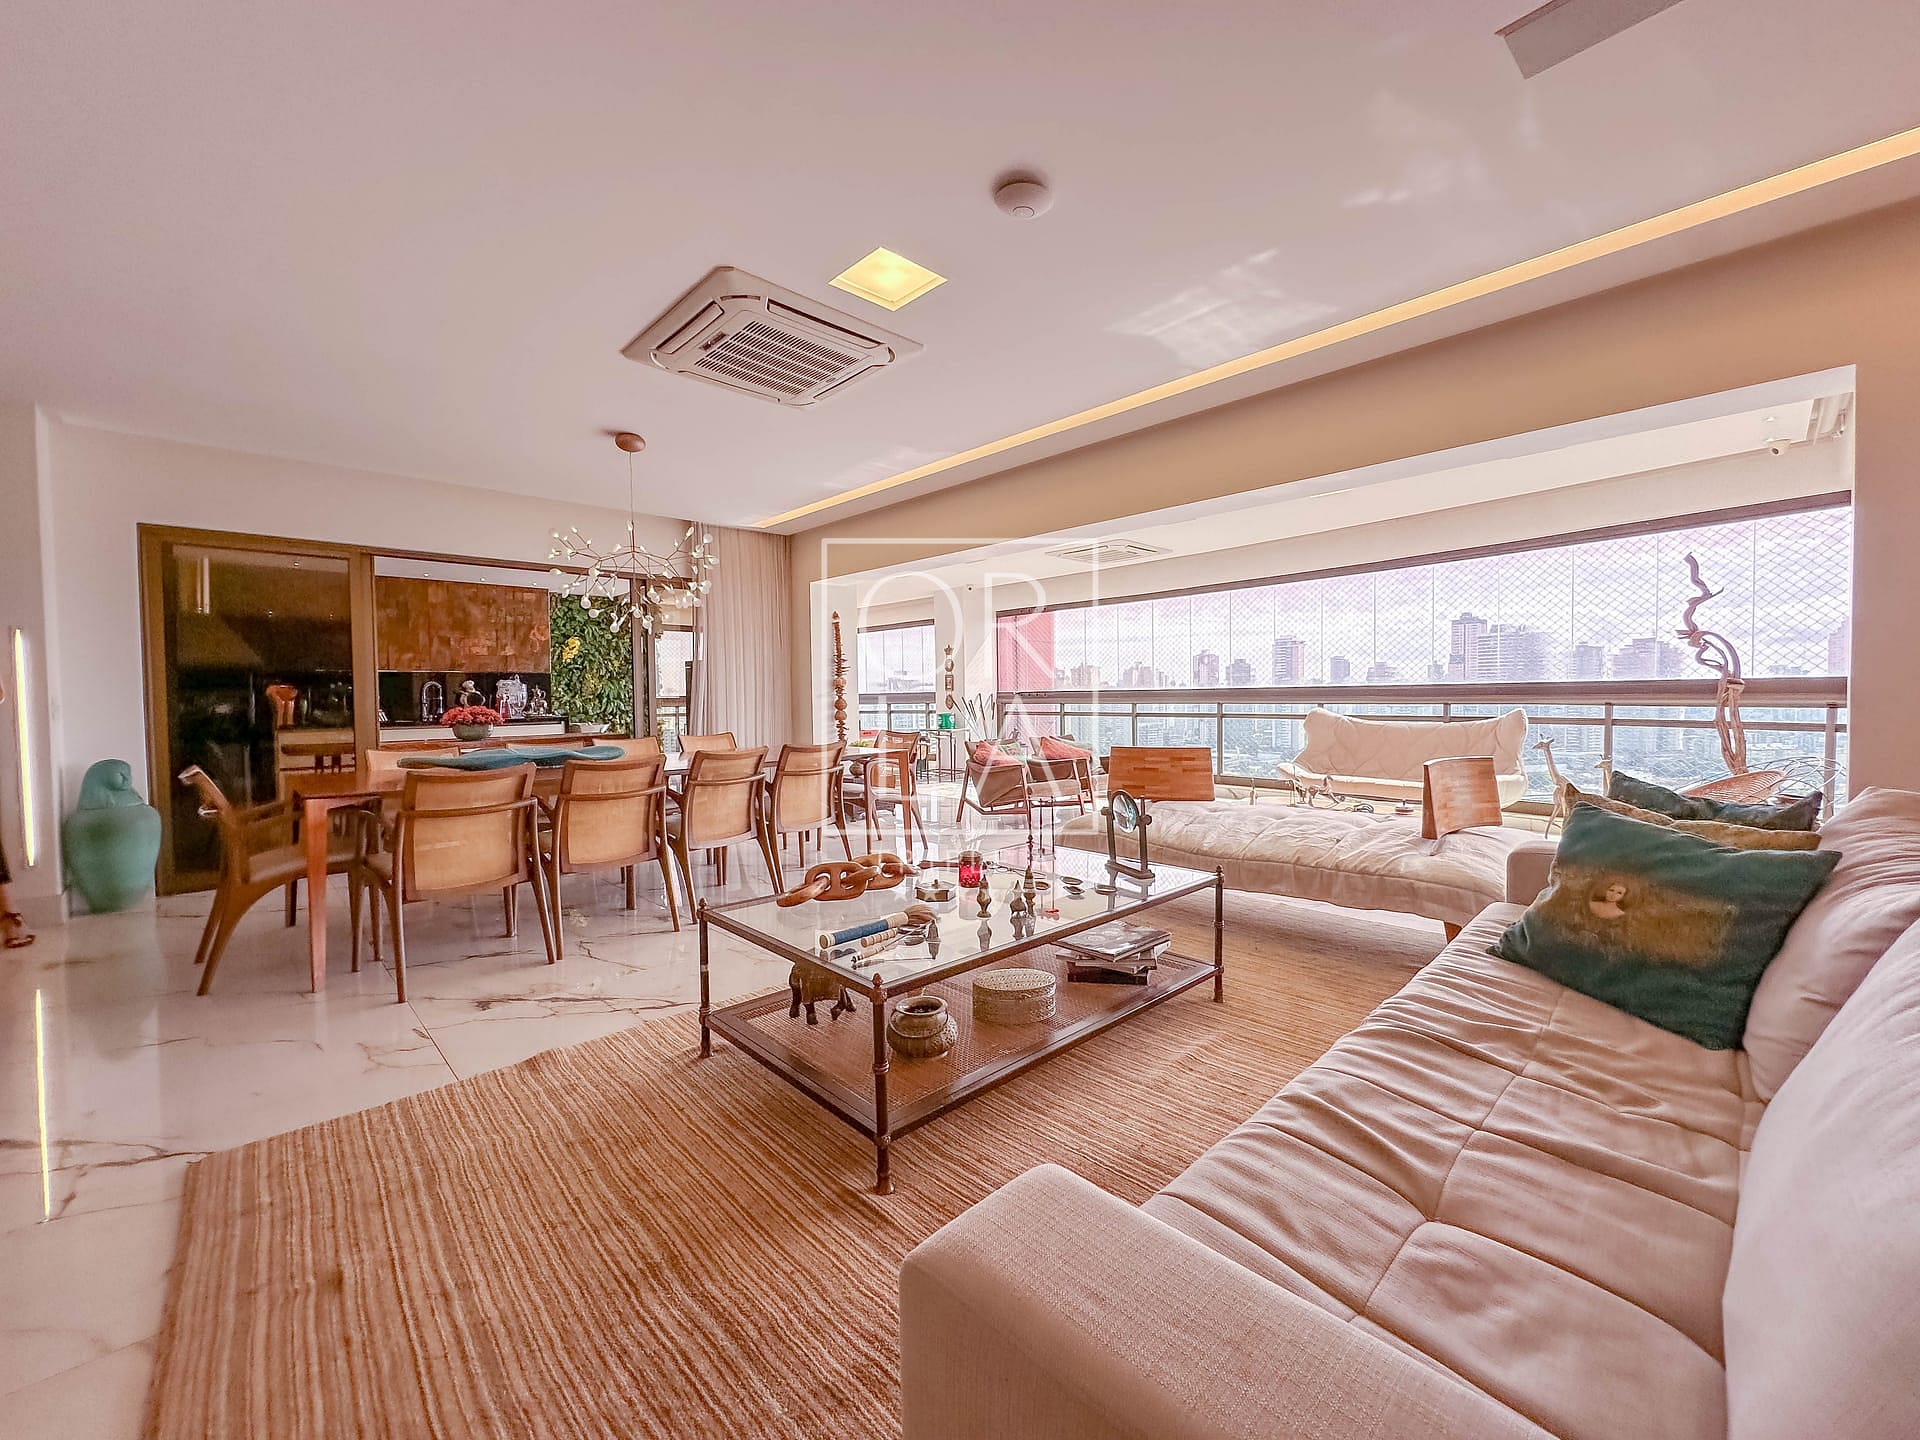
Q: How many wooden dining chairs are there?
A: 10